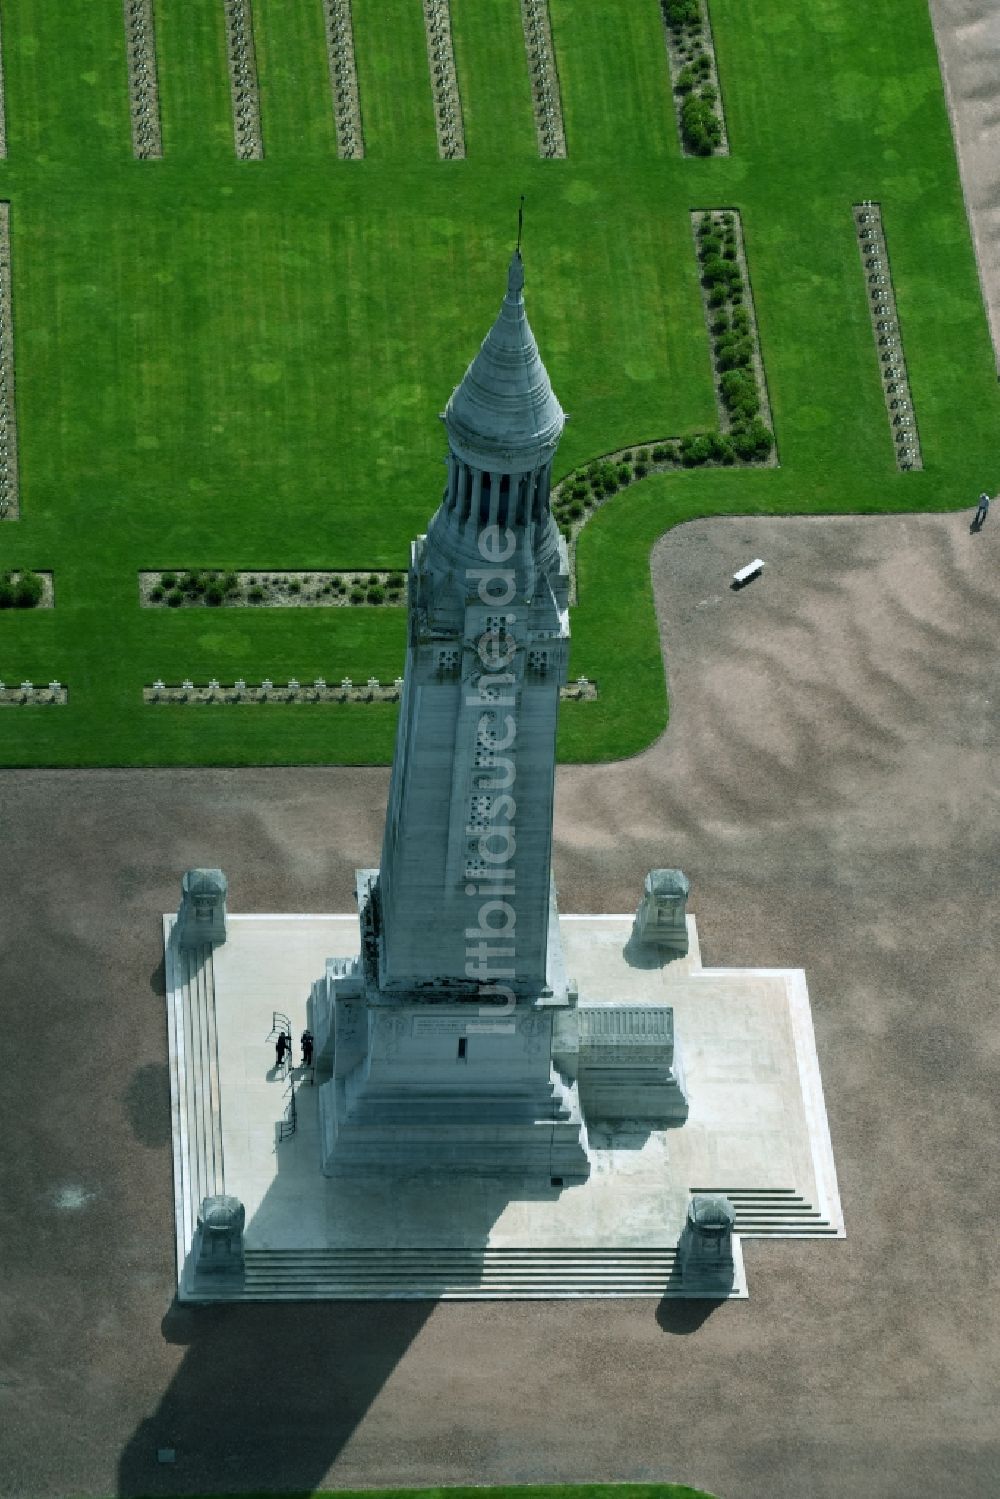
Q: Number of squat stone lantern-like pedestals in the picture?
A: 4